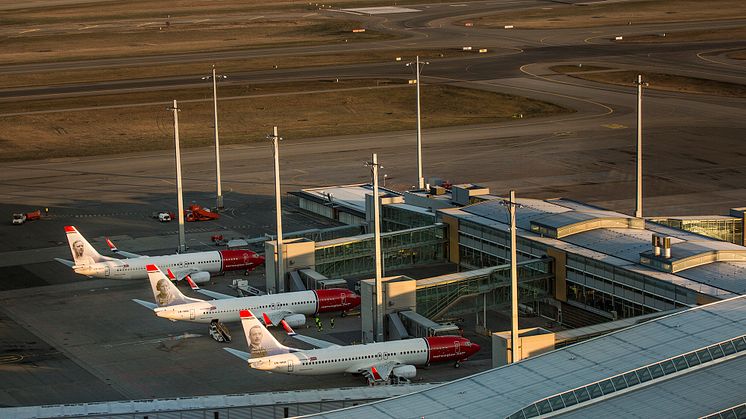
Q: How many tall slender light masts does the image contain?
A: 7